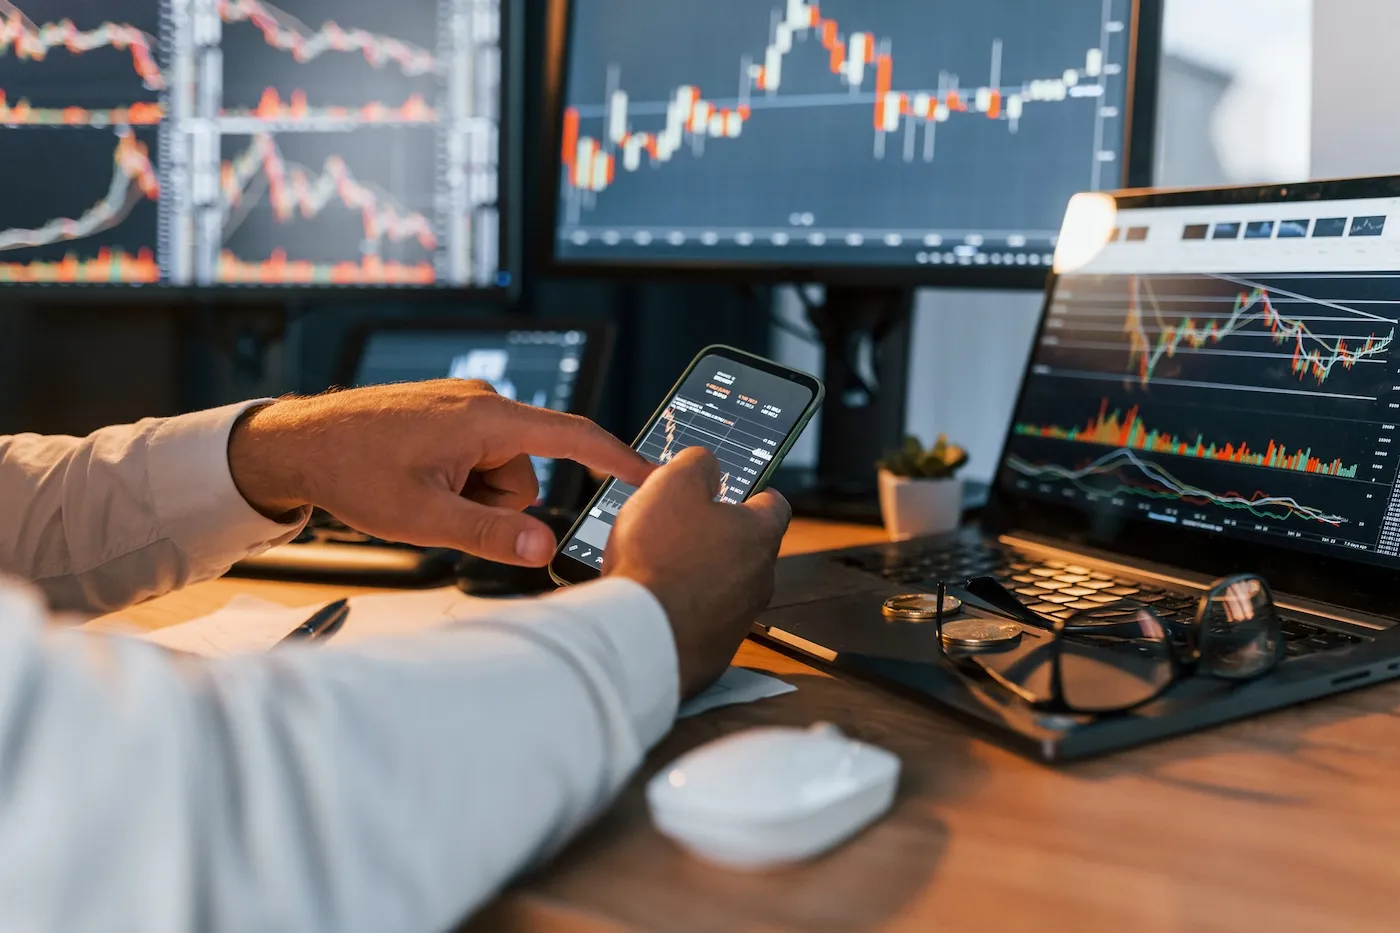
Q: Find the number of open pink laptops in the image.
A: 0